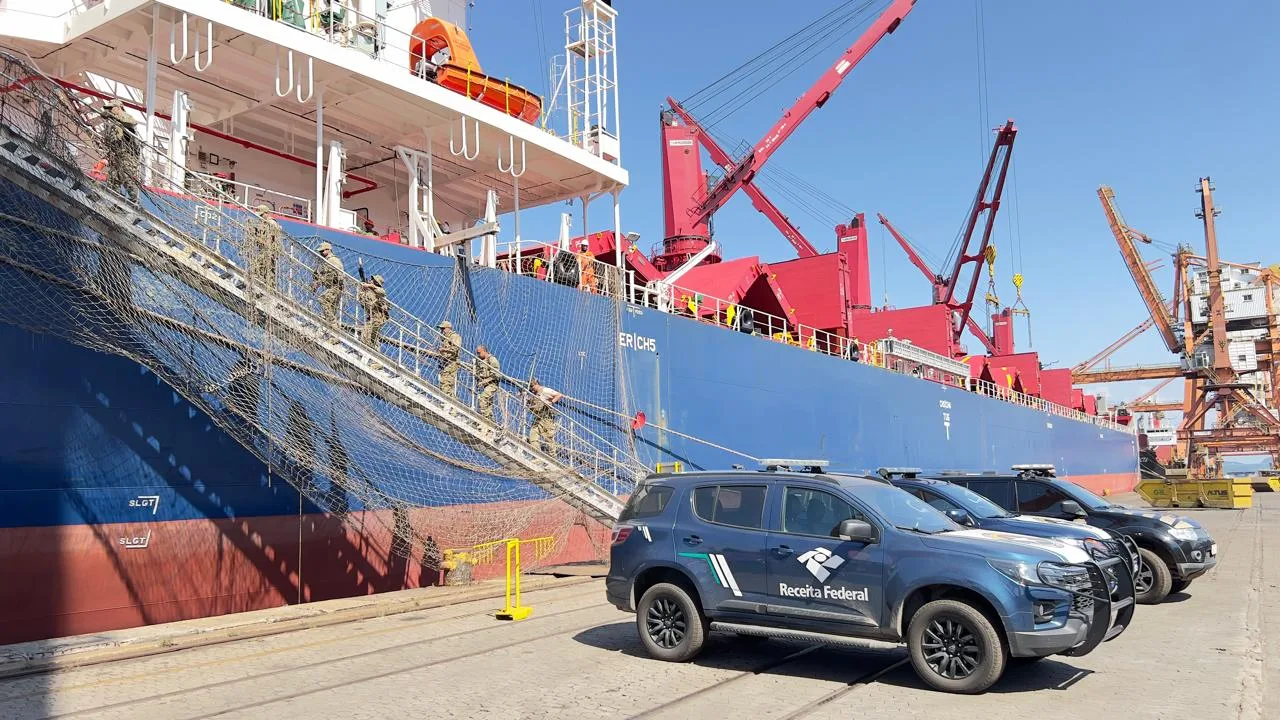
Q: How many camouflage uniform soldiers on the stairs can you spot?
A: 7